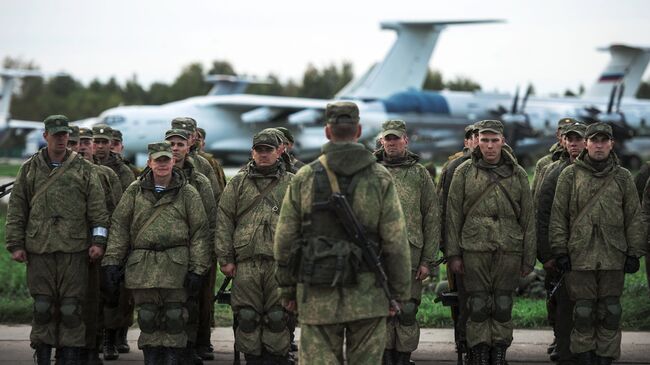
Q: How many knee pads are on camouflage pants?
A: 11